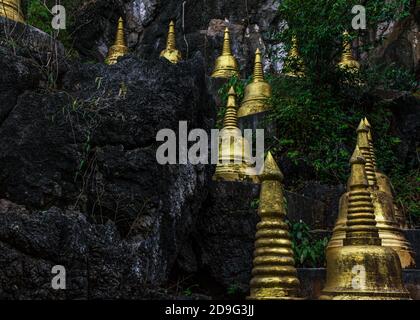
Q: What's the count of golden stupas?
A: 12